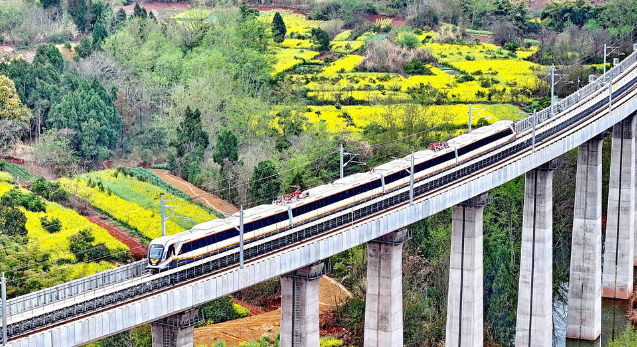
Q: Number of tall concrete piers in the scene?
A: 7